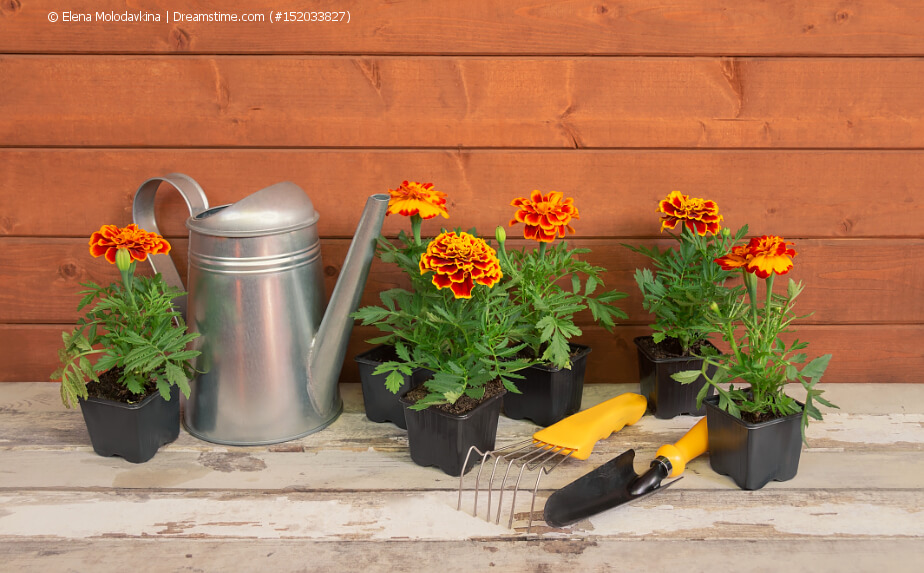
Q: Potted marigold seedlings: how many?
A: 6